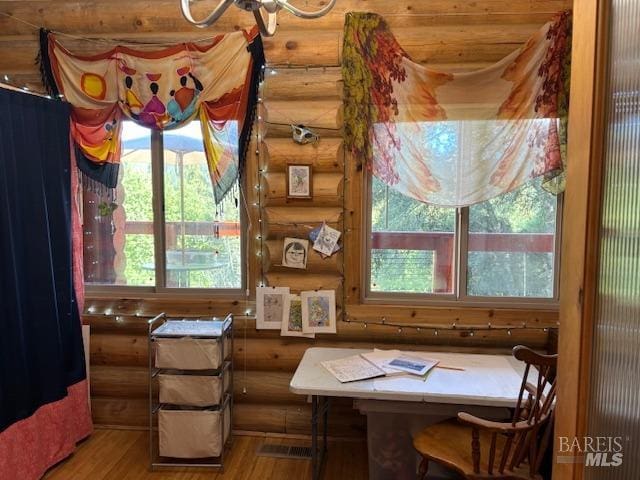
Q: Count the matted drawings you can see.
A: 3